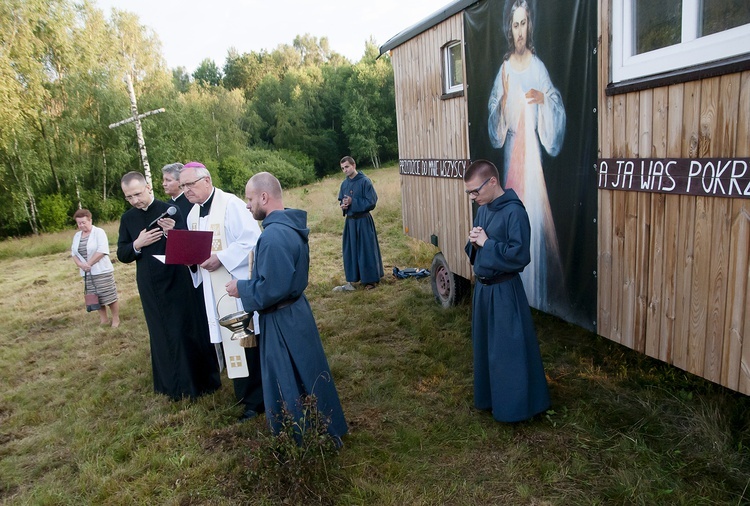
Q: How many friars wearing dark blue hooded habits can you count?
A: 3